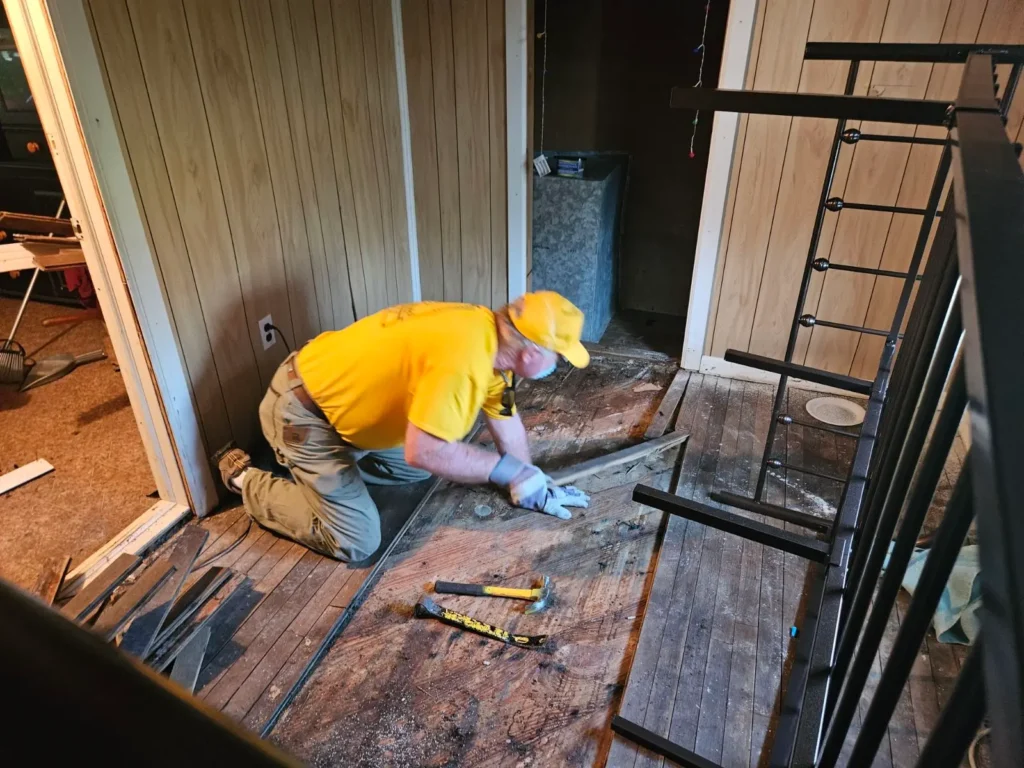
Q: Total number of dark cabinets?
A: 1